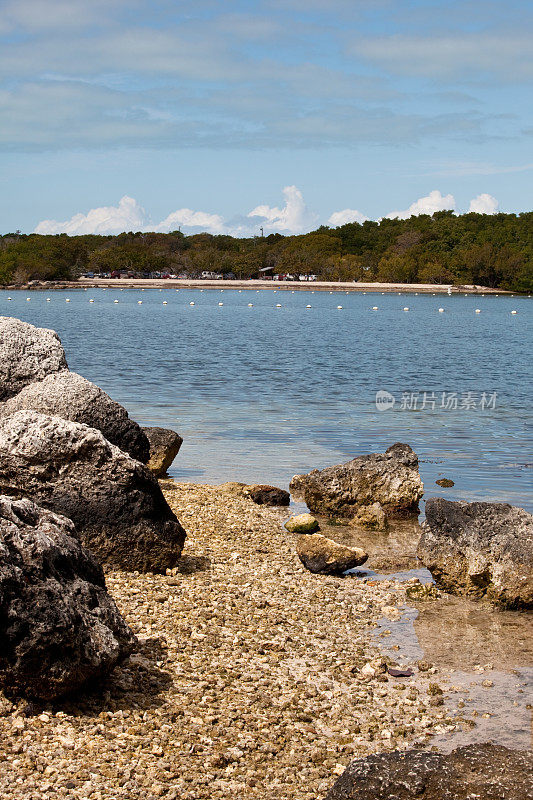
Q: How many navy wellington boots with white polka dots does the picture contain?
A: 0